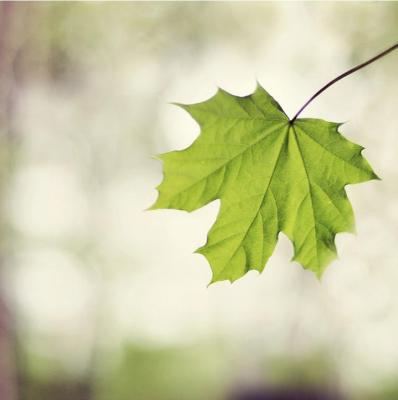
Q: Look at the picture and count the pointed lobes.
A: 5